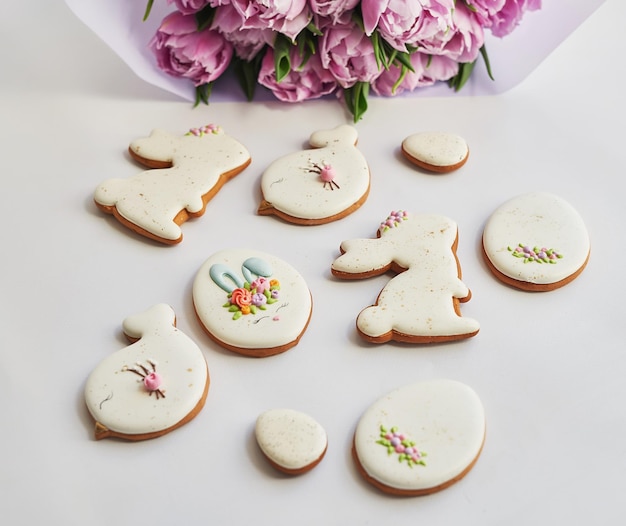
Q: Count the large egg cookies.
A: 3